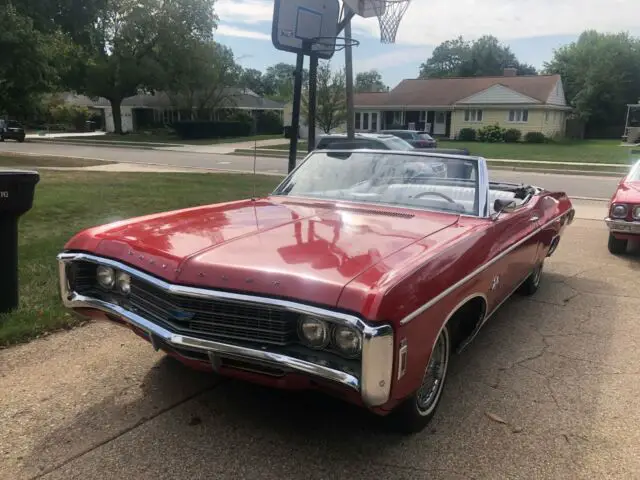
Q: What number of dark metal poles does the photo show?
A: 2